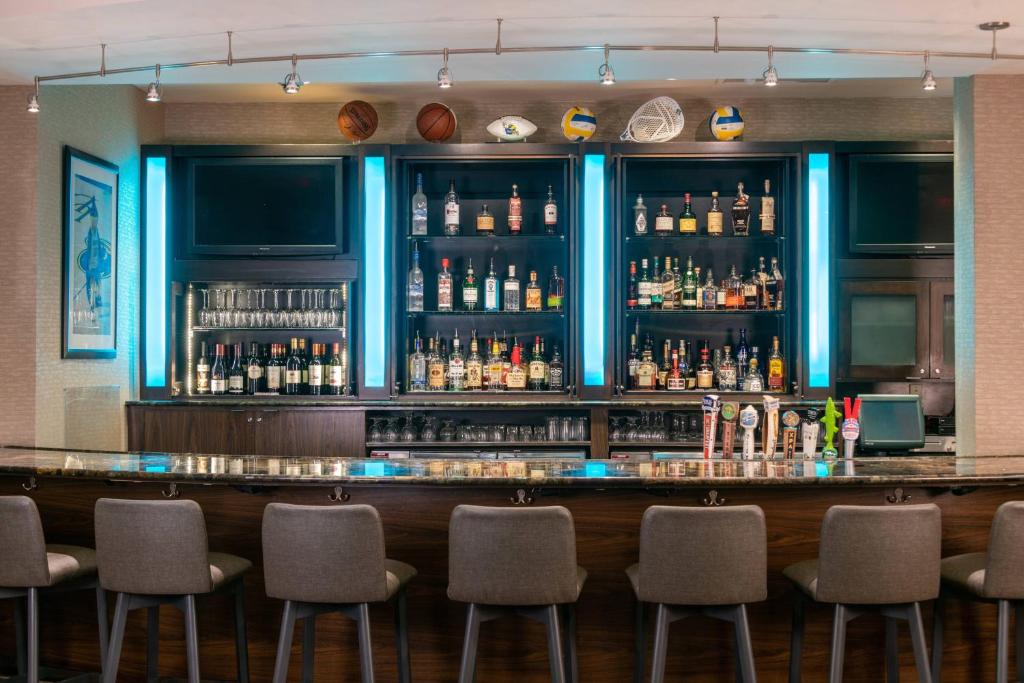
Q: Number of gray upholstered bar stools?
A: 7